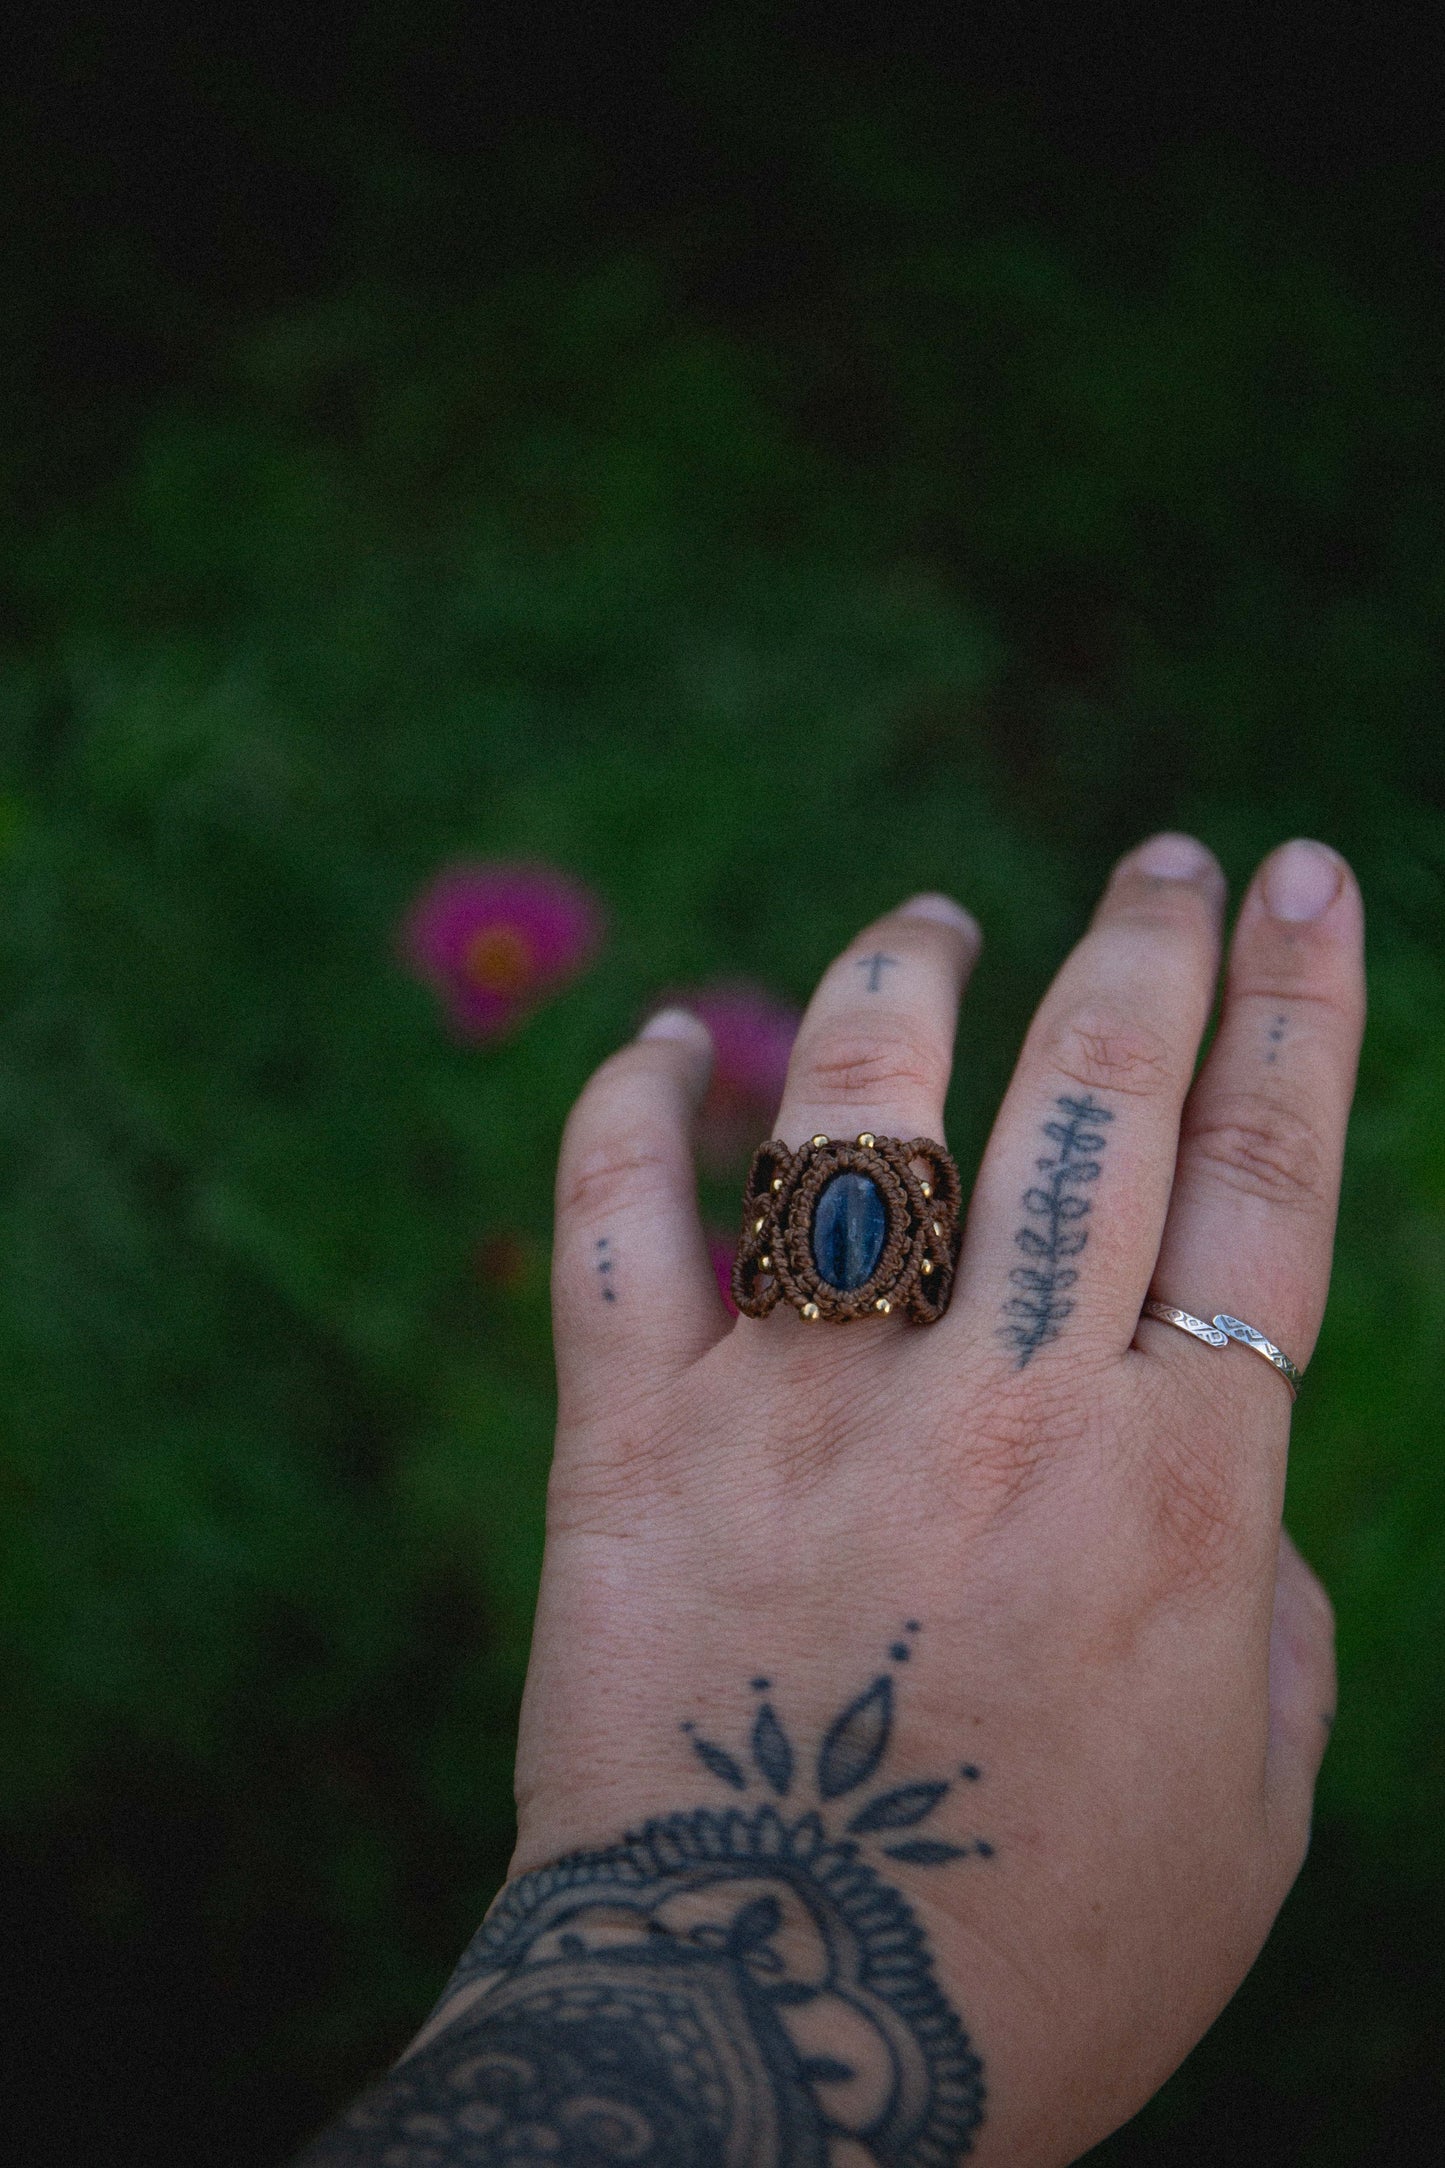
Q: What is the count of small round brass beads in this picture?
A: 10